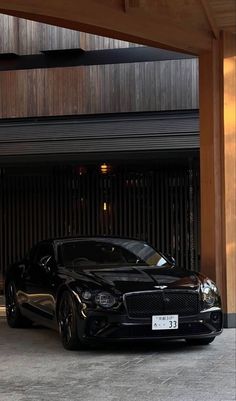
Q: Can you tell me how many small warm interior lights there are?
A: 2